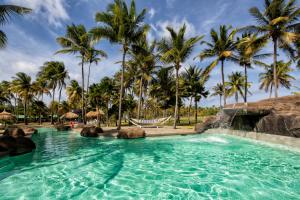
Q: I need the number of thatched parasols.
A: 3